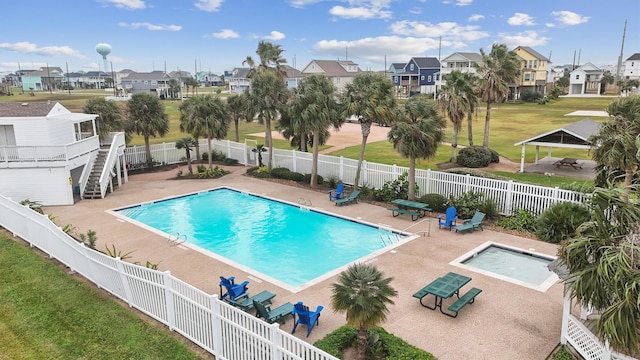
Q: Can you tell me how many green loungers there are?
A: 4